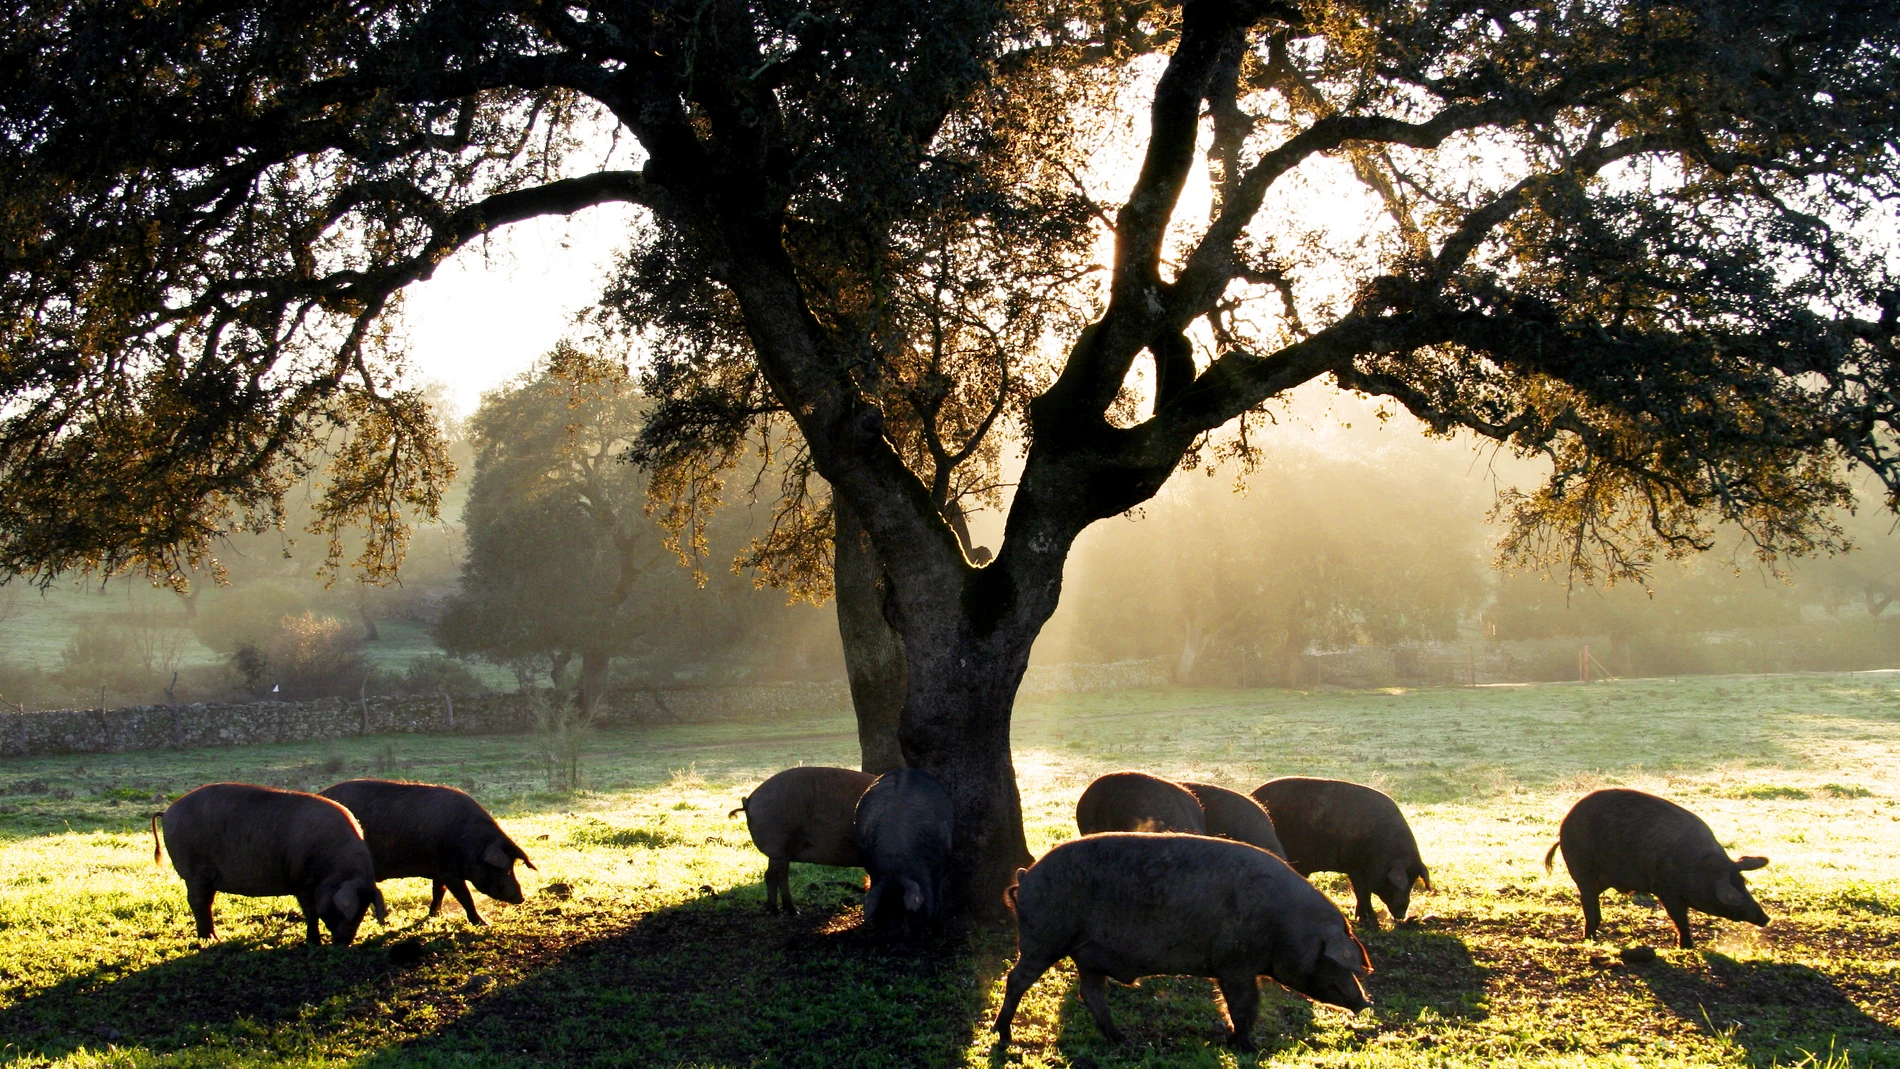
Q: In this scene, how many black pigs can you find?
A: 9